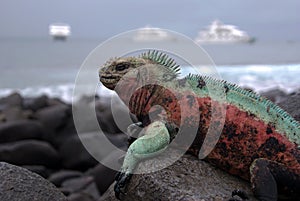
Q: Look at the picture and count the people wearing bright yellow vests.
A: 0